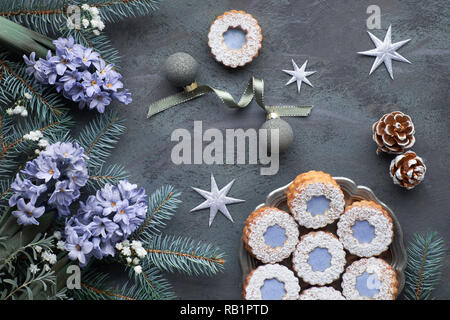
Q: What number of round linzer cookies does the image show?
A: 8